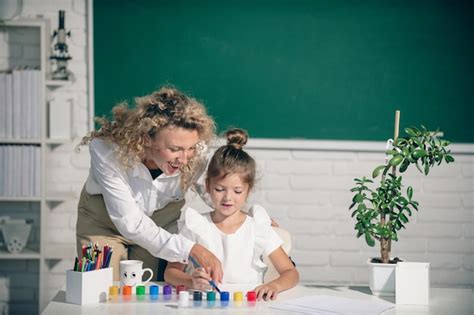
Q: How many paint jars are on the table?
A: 12